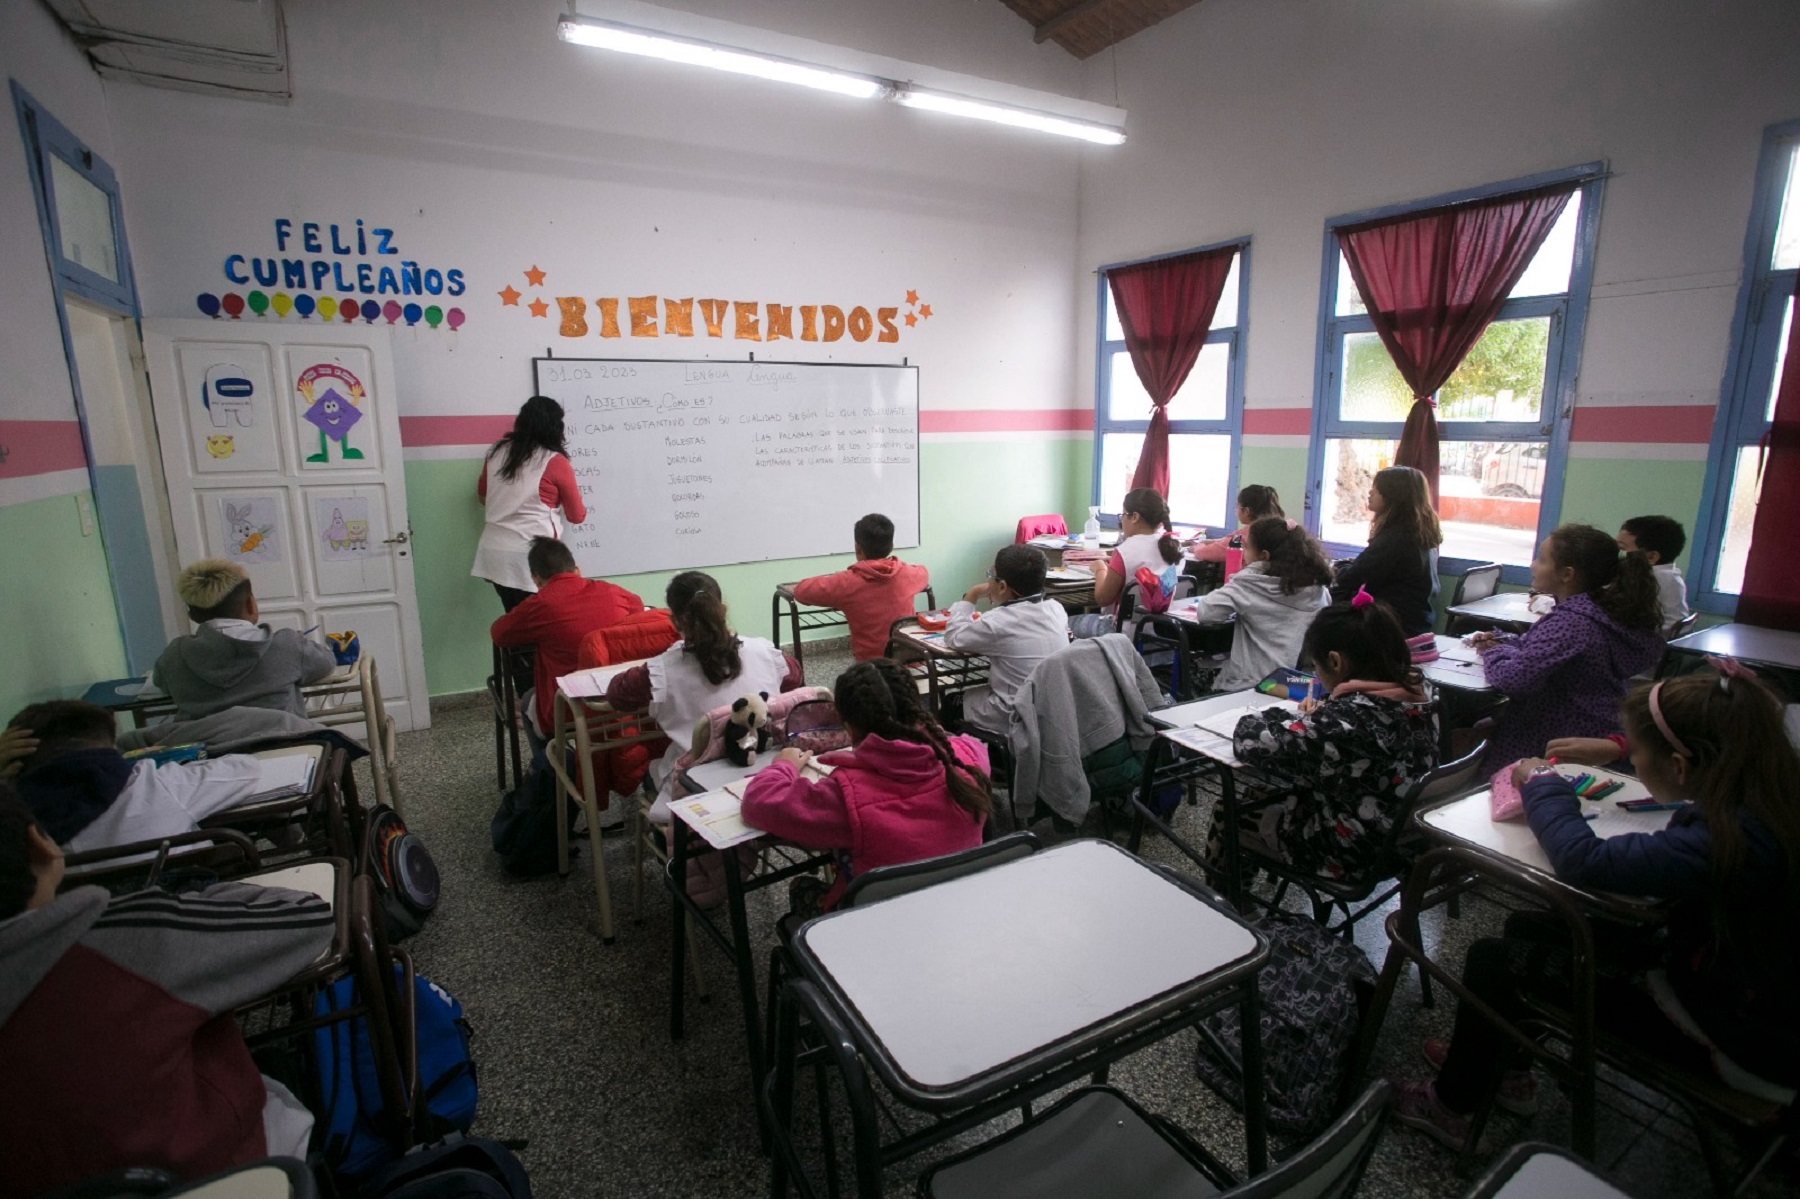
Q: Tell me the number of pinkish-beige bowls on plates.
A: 0